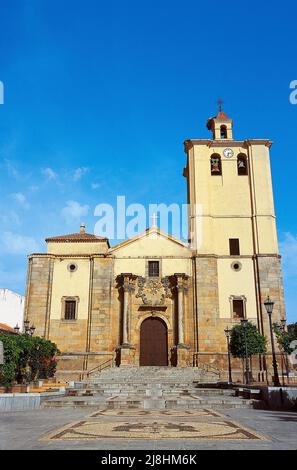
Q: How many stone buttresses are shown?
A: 4